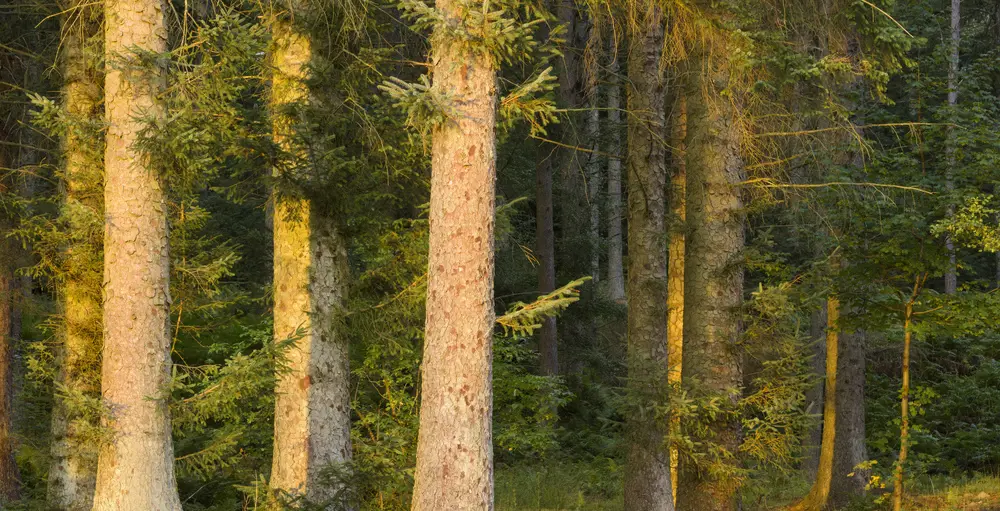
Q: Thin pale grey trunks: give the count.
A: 3